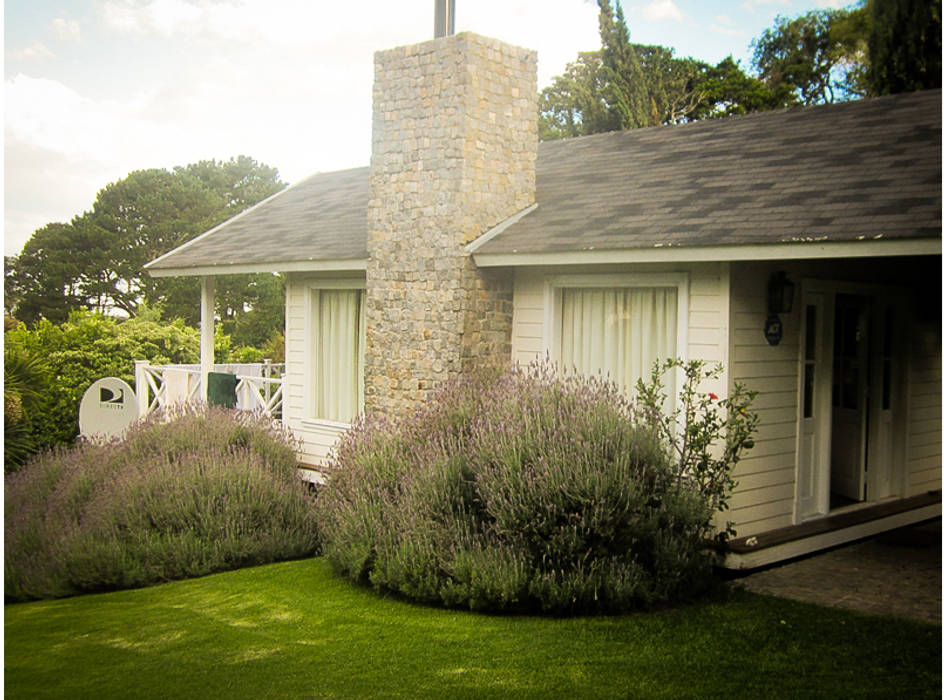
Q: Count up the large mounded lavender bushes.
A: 2